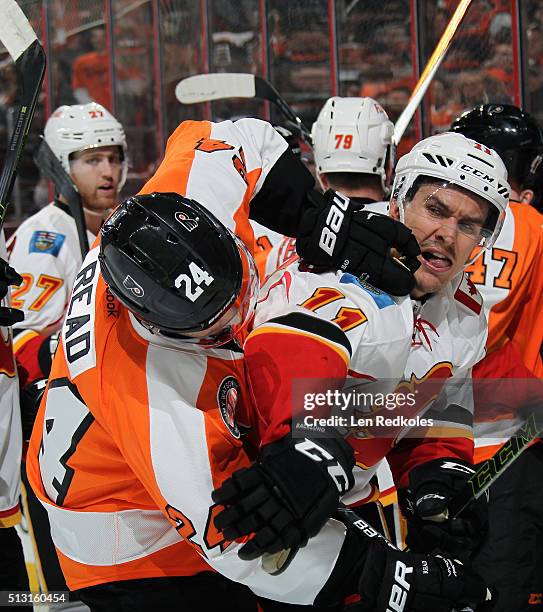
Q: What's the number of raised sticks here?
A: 4